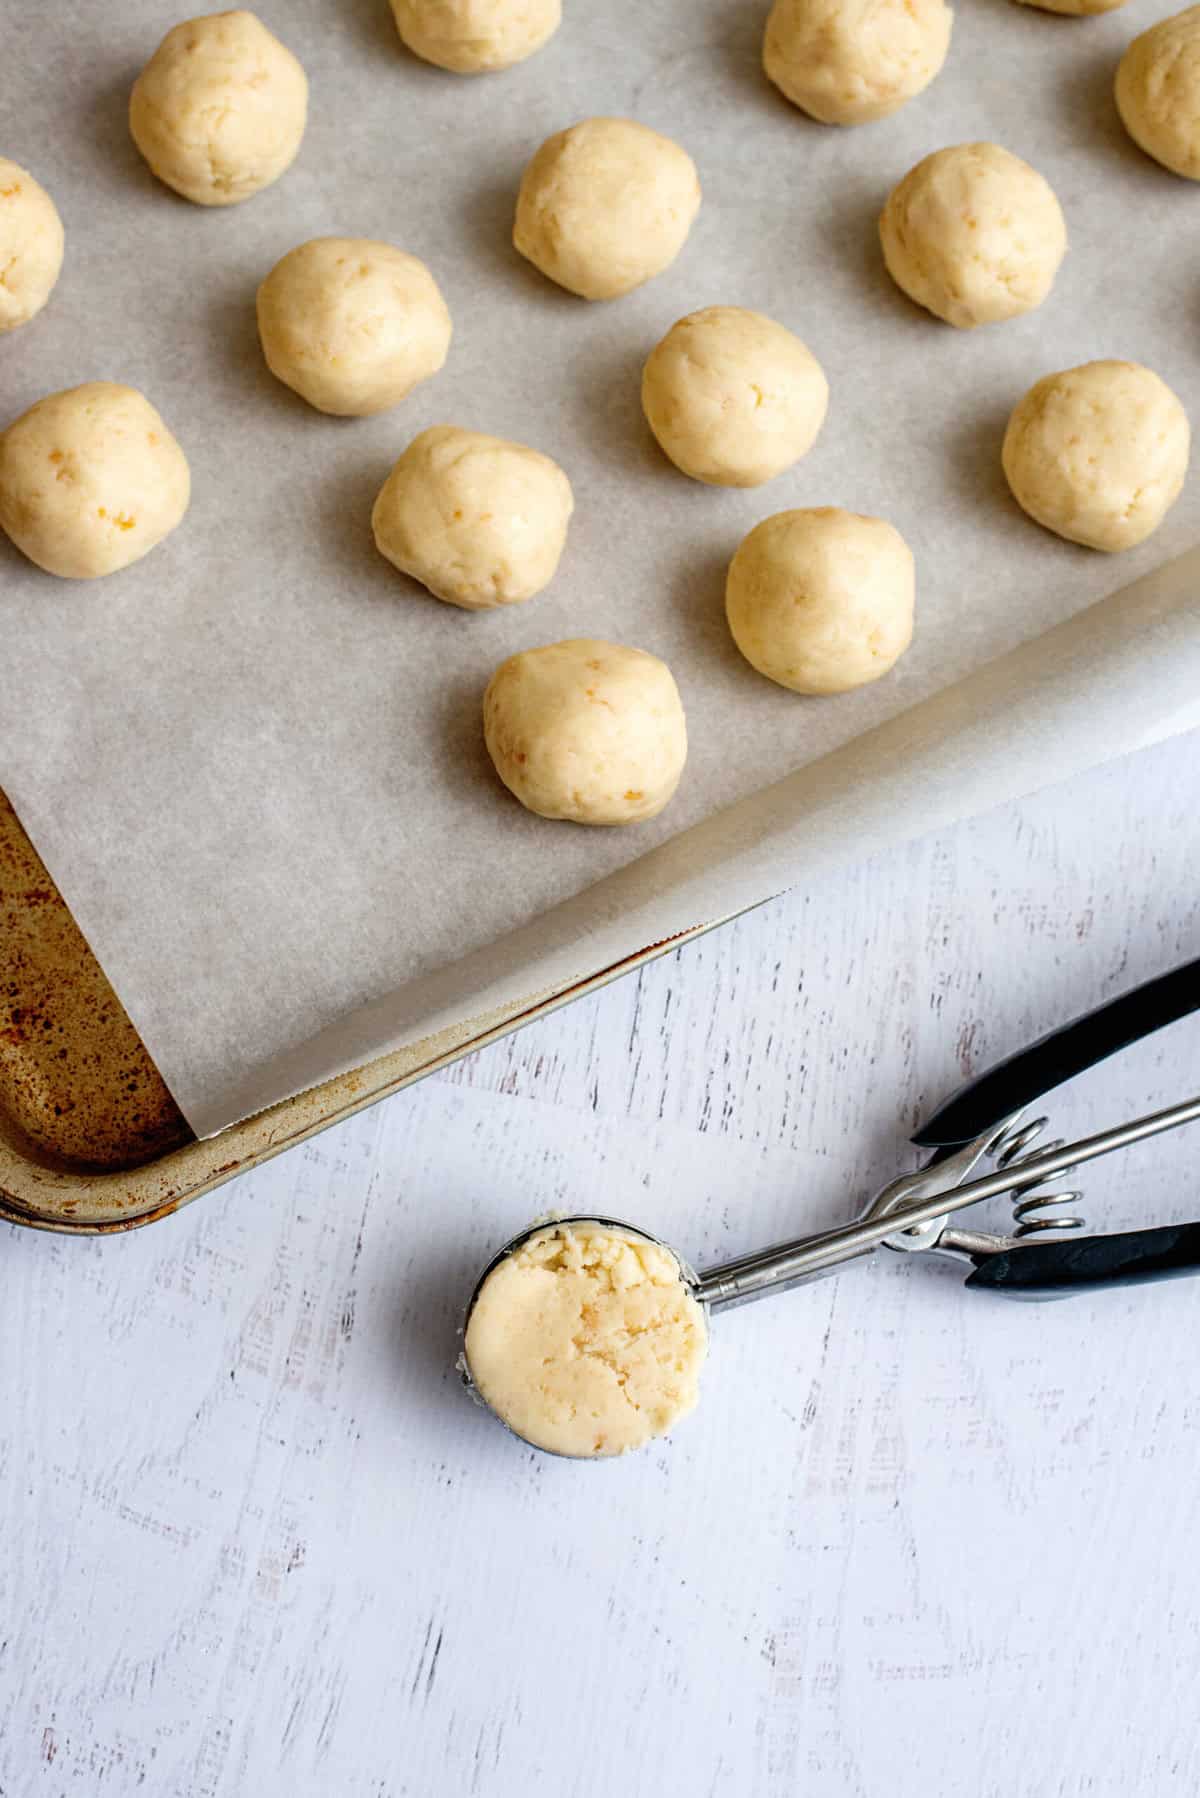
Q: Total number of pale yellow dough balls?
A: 15